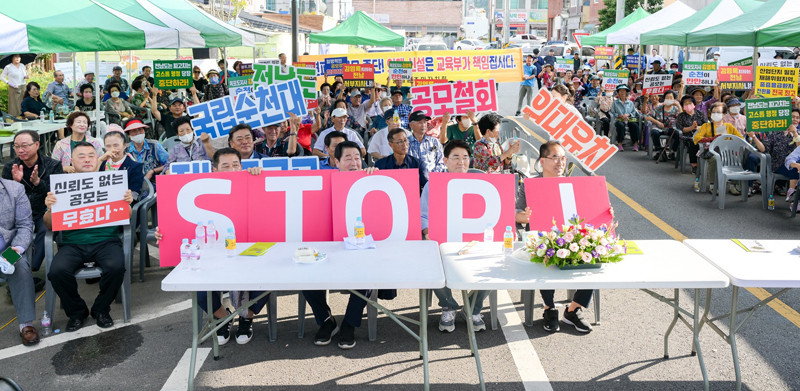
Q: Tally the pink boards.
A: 5